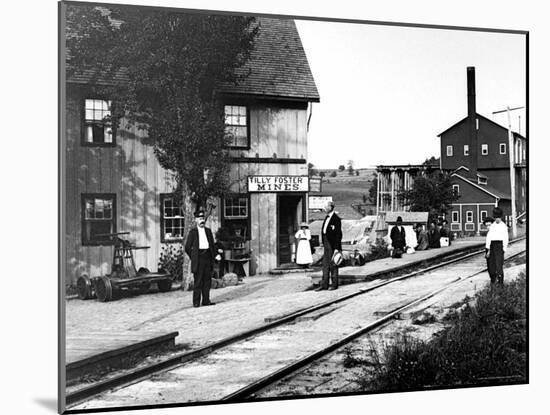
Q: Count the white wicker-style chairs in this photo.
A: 0